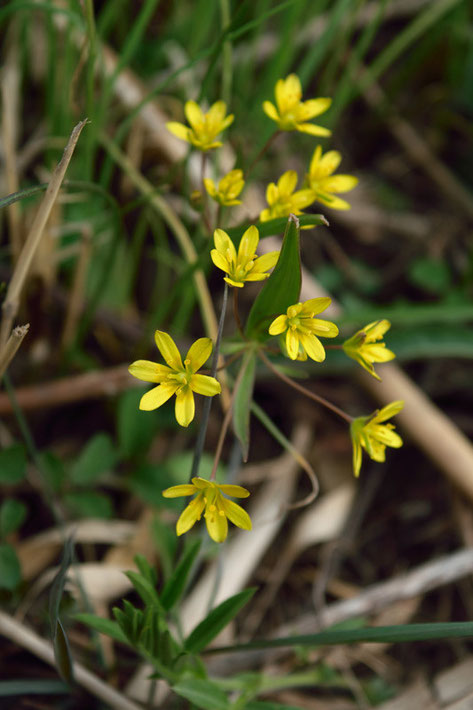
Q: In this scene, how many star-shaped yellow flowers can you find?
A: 11